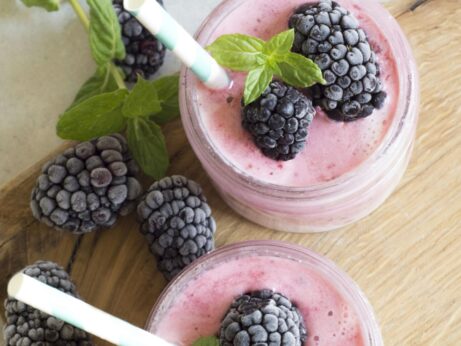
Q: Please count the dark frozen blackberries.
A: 7